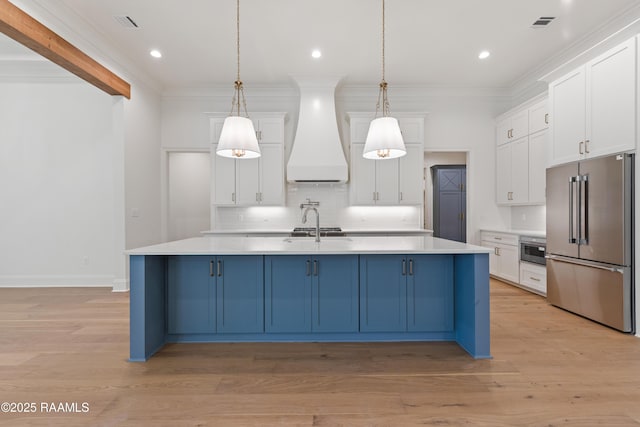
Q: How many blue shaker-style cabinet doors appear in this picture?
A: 6